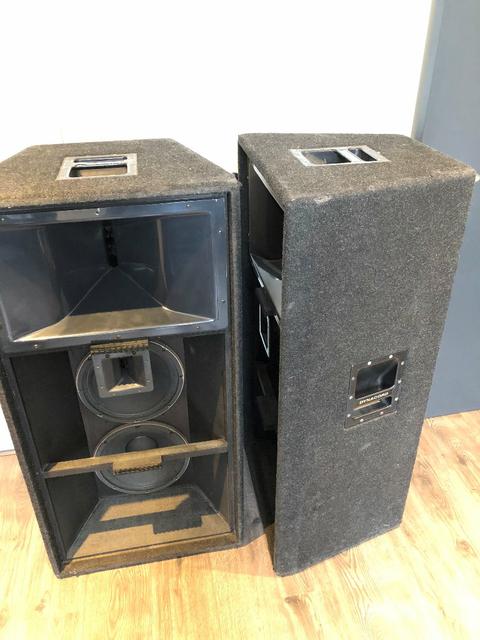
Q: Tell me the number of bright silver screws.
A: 10